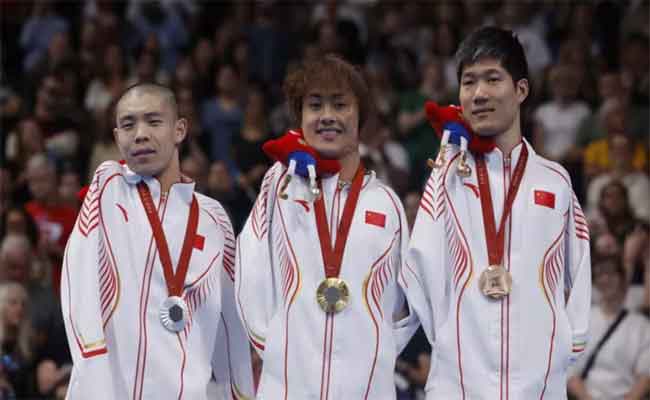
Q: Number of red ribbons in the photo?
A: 3